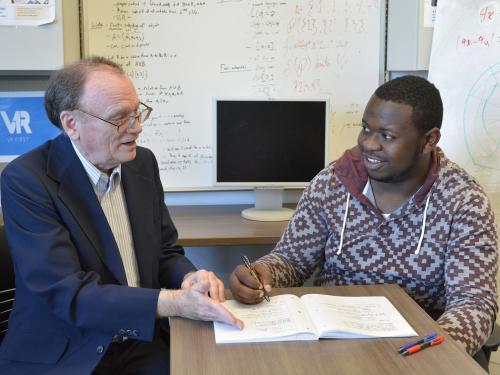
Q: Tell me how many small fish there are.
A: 0